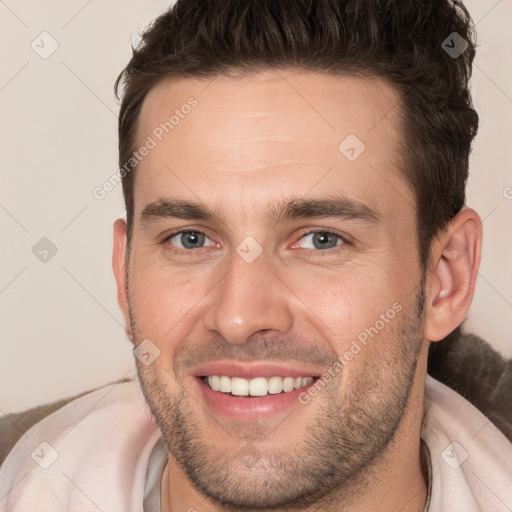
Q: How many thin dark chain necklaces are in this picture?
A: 0